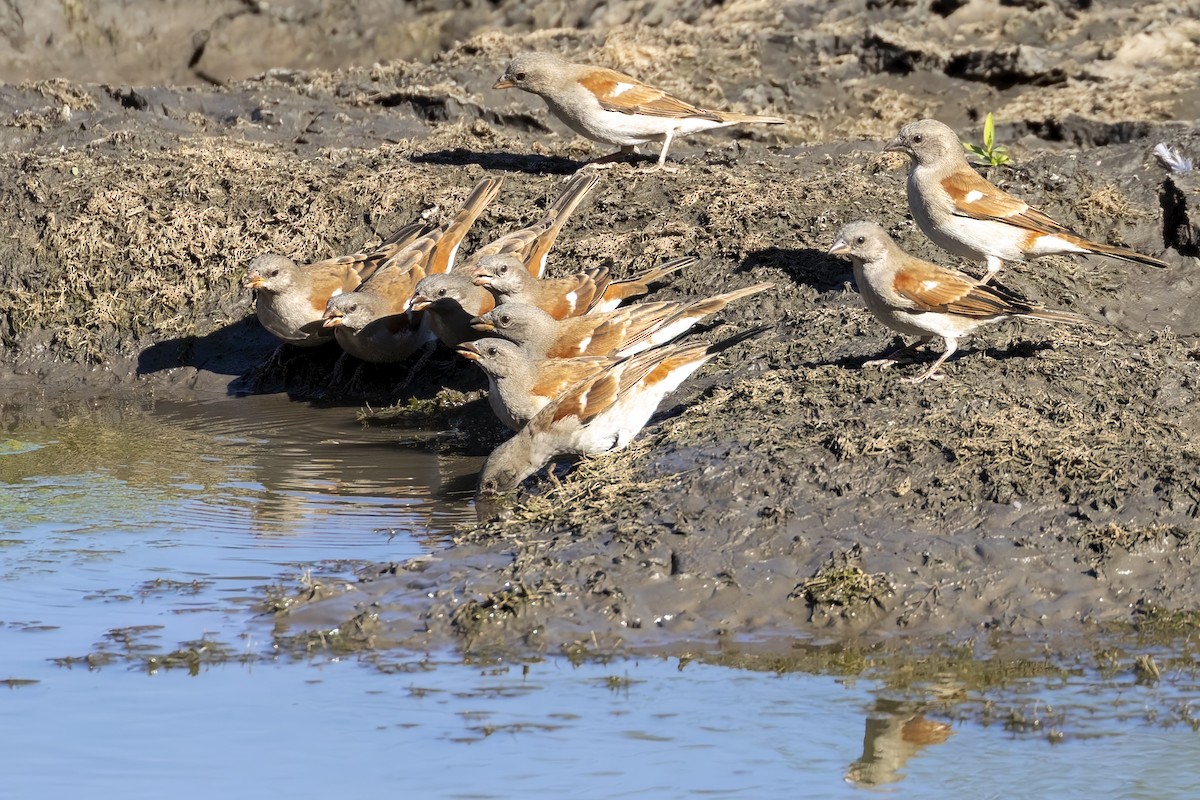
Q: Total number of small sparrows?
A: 10